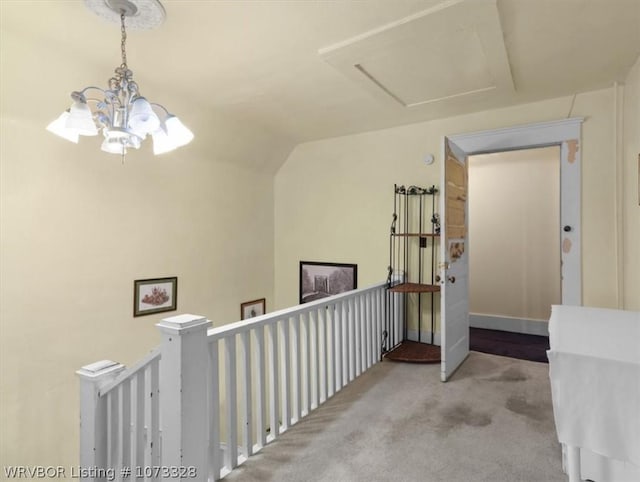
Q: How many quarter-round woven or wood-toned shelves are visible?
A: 3